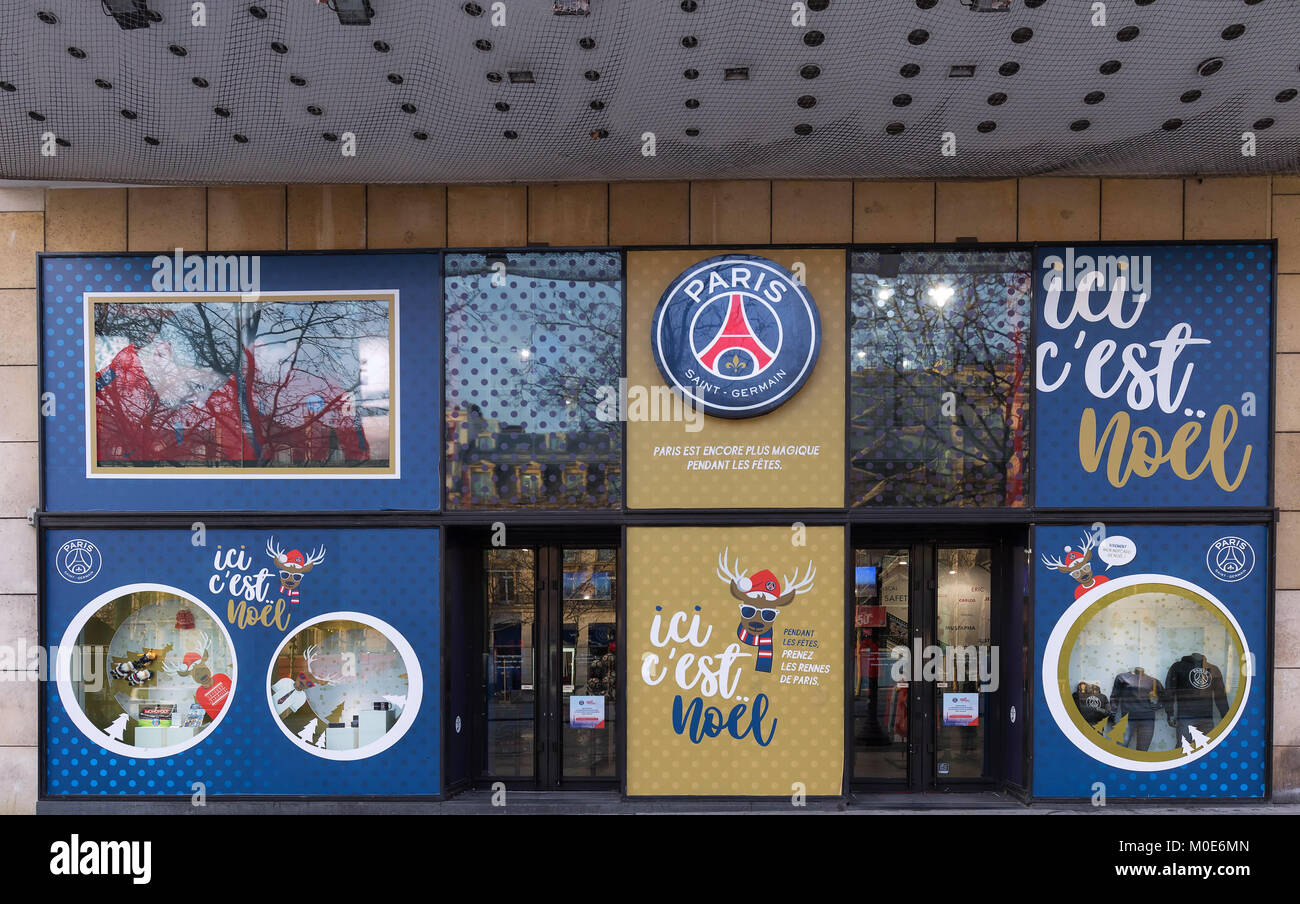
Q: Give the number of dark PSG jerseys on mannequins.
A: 3